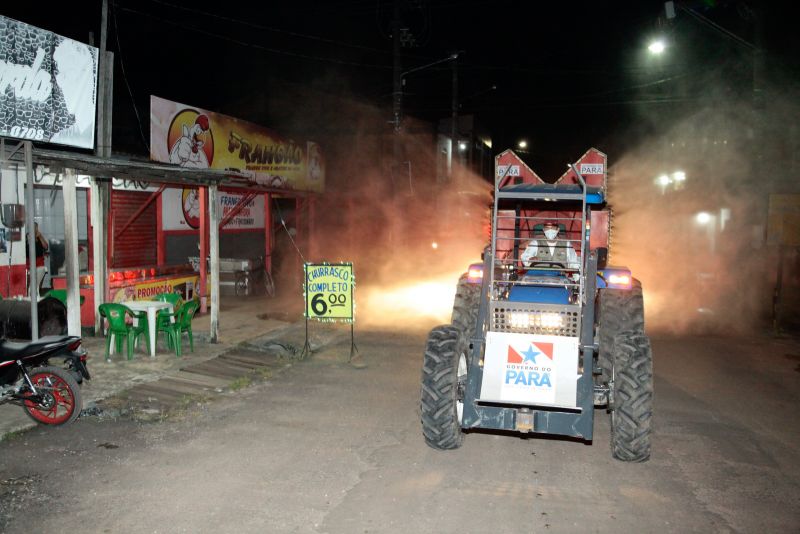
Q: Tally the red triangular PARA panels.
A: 2